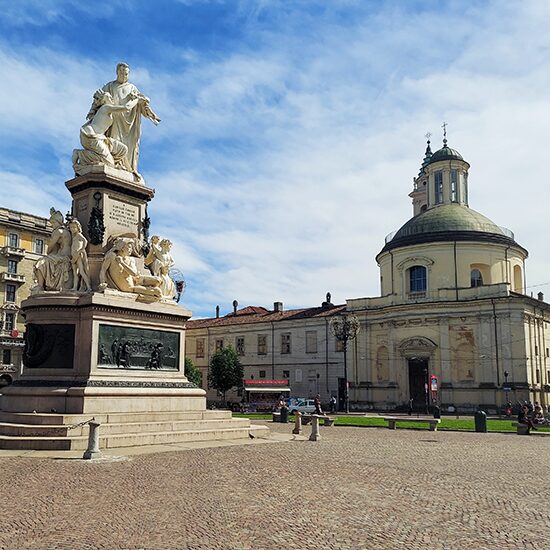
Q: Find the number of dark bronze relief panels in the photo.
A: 2